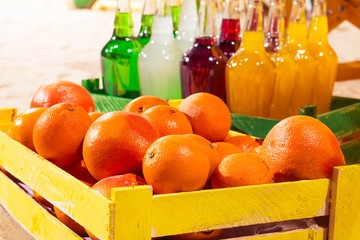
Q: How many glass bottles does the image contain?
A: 11